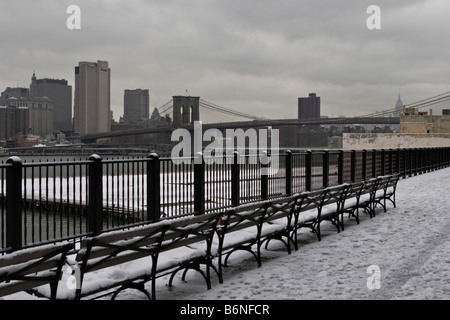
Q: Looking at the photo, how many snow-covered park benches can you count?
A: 6